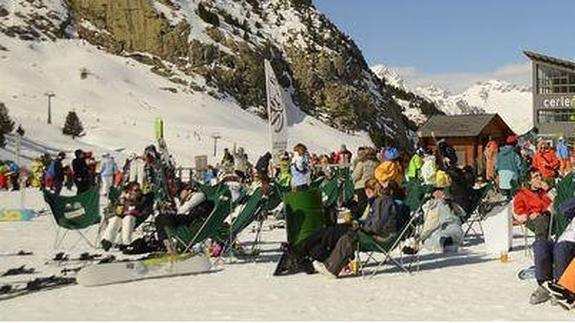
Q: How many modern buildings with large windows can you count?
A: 1